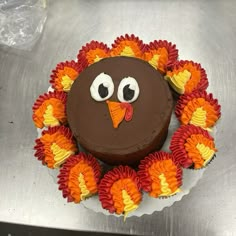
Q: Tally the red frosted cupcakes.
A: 12